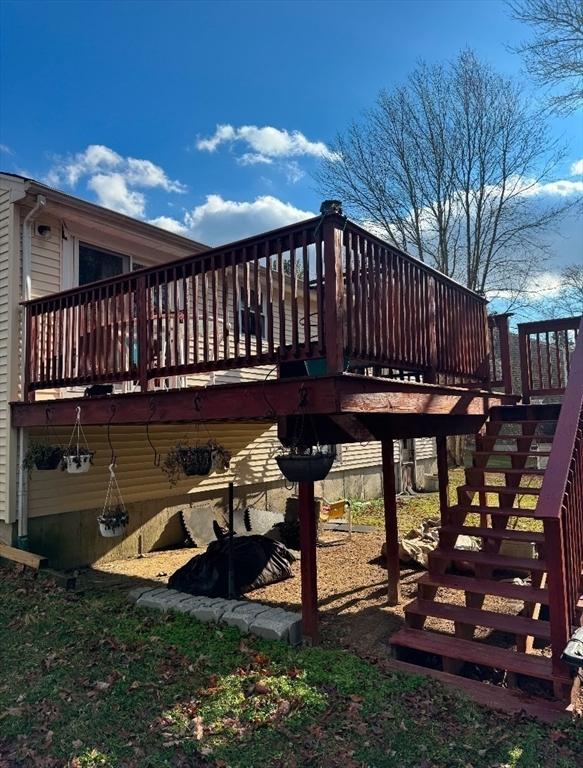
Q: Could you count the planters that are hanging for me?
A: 5